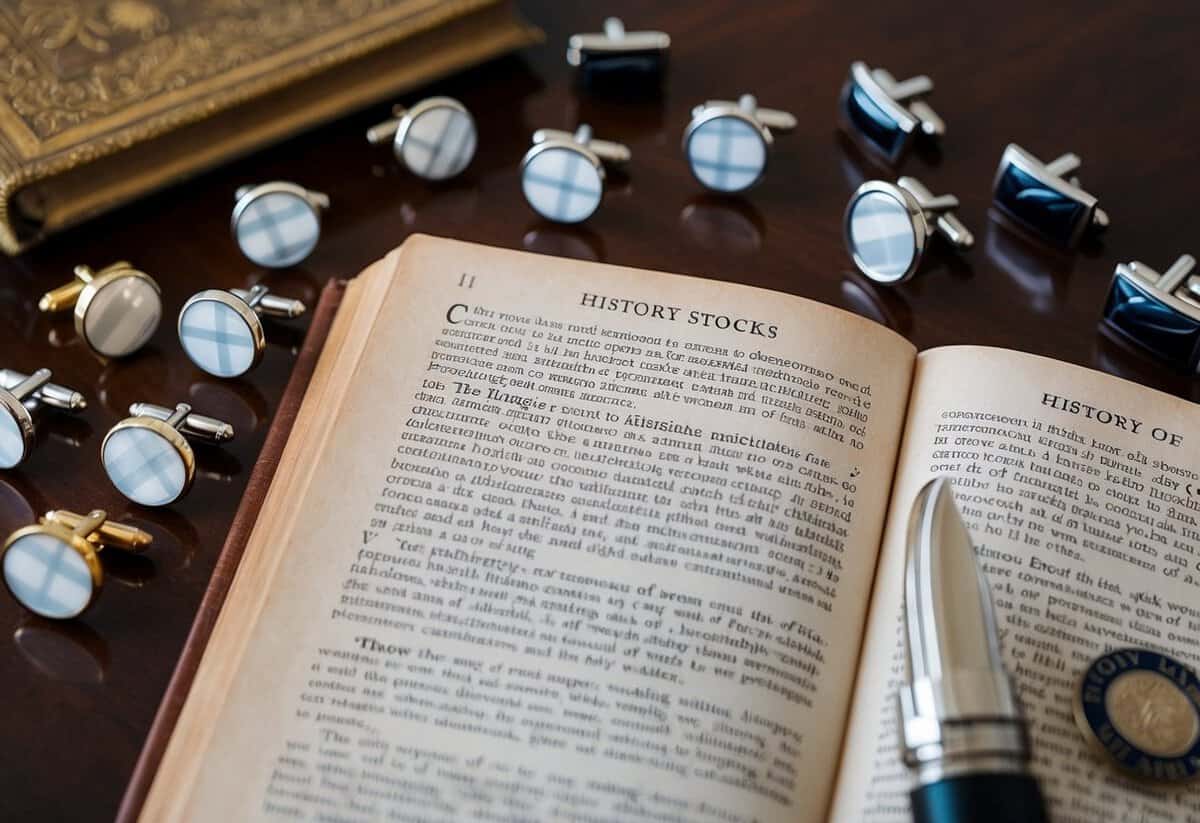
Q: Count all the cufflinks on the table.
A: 14